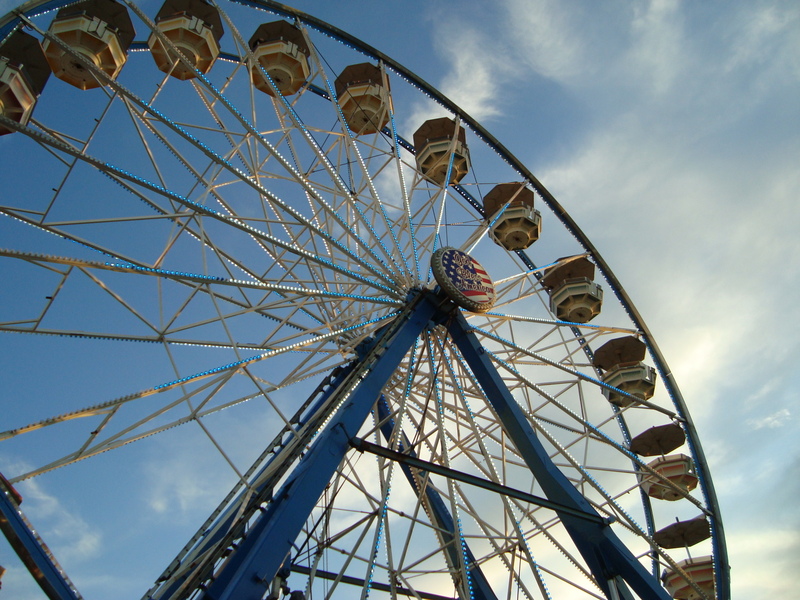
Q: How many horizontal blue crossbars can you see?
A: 2